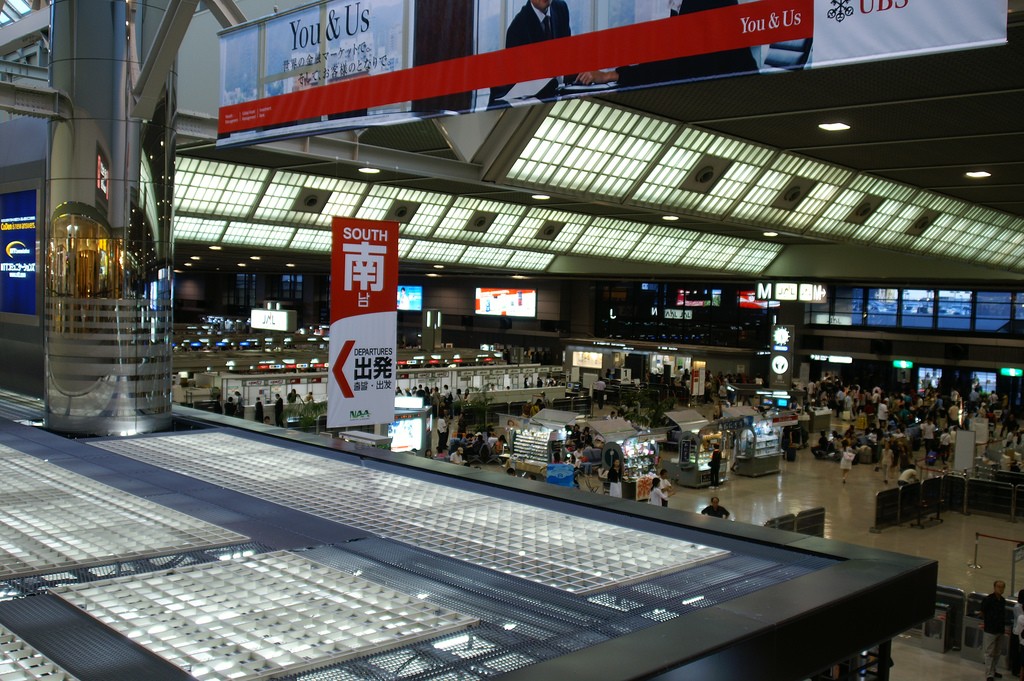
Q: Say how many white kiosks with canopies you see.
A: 4